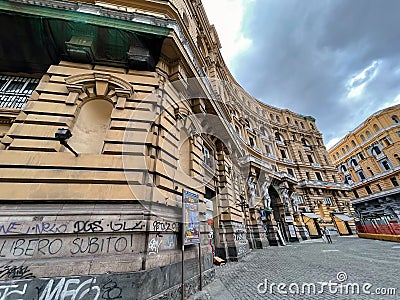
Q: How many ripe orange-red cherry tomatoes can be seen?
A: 0